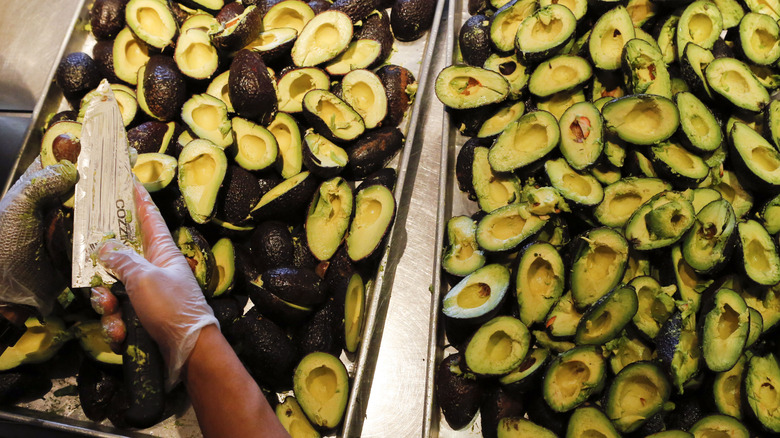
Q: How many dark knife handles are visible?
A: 1